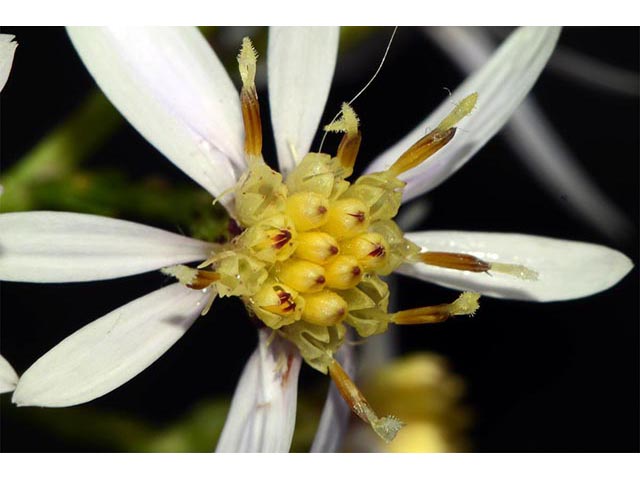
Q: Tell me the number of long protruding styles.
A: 7